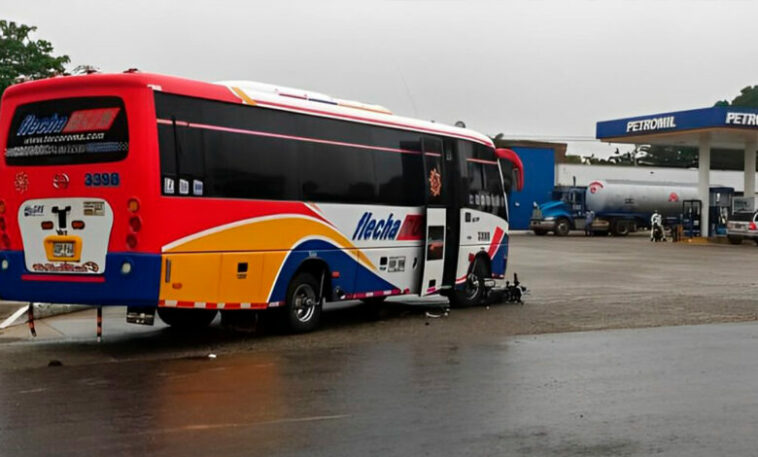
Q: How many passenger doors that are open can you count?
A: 1